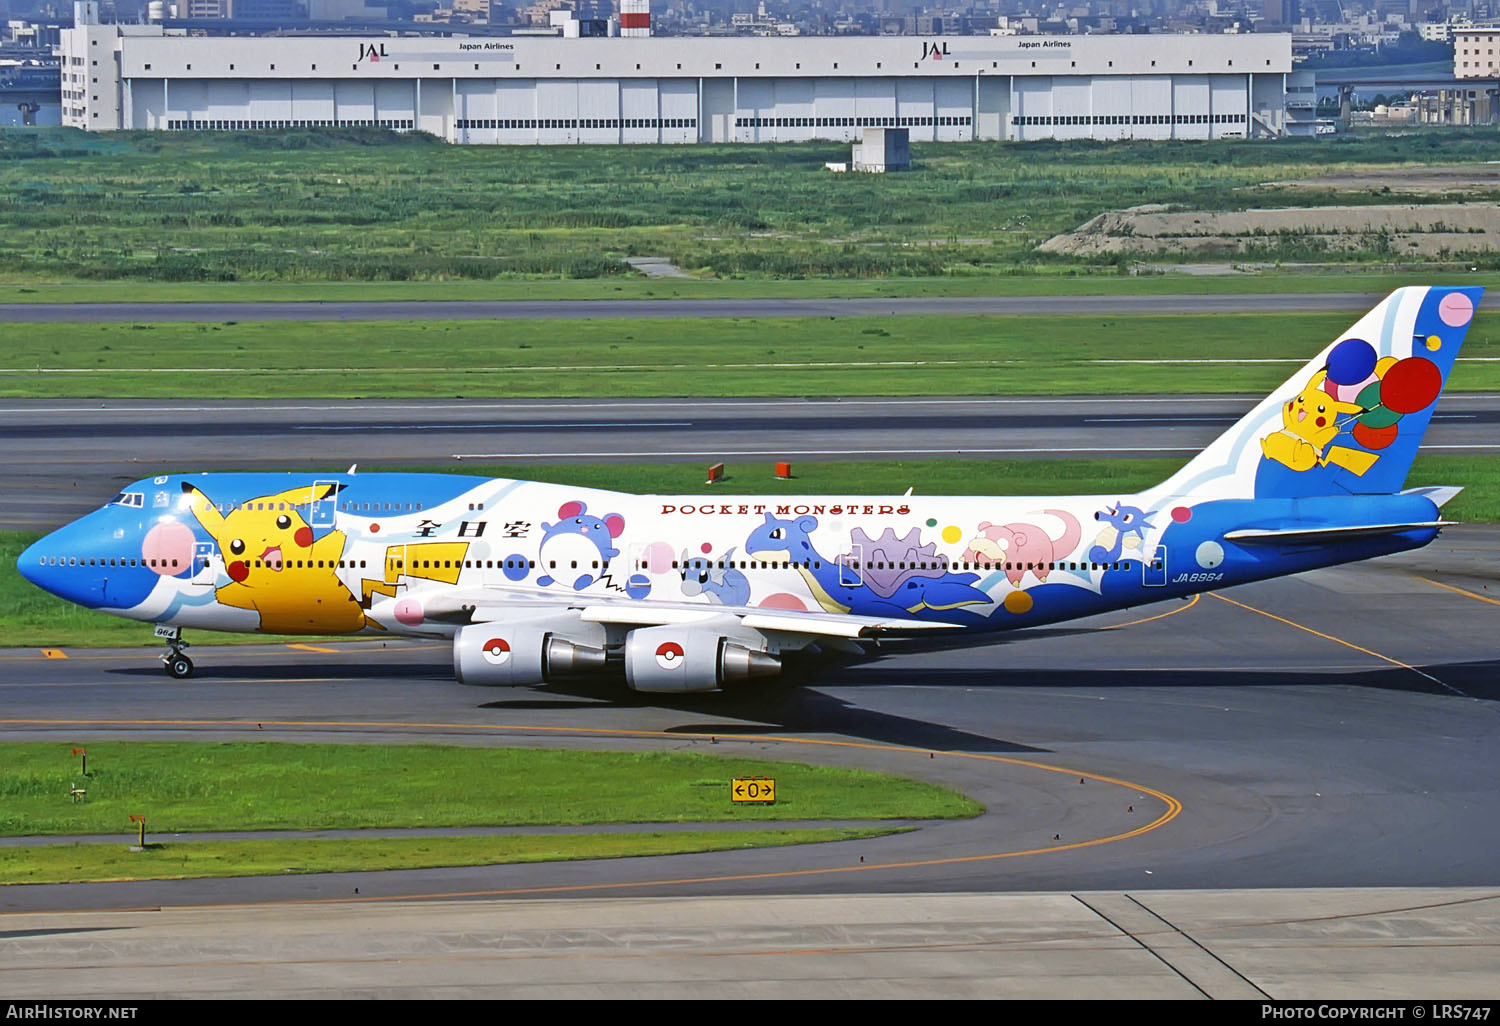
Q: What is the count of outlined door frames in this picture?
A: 6